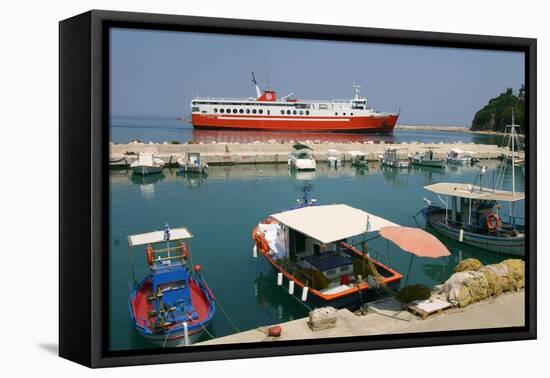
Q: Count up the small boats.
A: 11